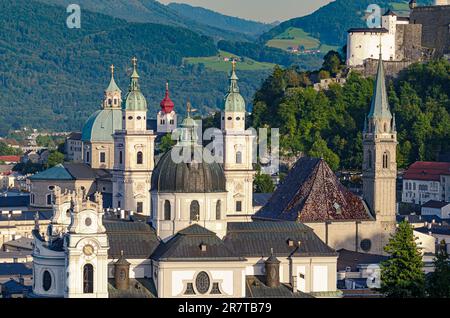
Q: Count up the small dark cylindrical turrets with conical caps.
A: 2